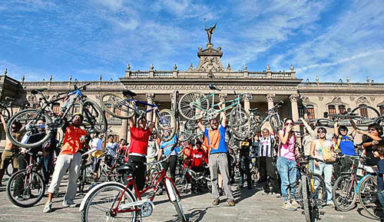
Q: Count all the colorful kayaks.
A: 0